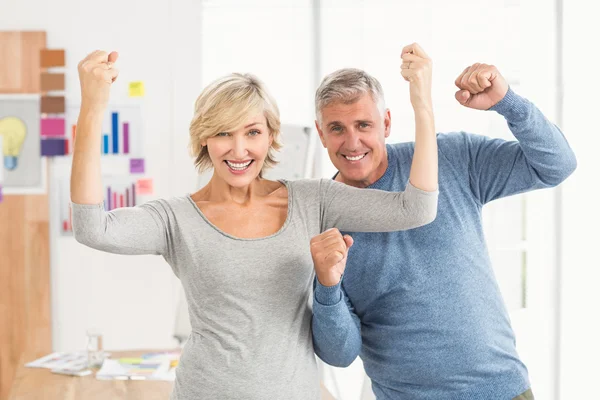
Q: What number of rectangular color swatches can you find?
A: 5